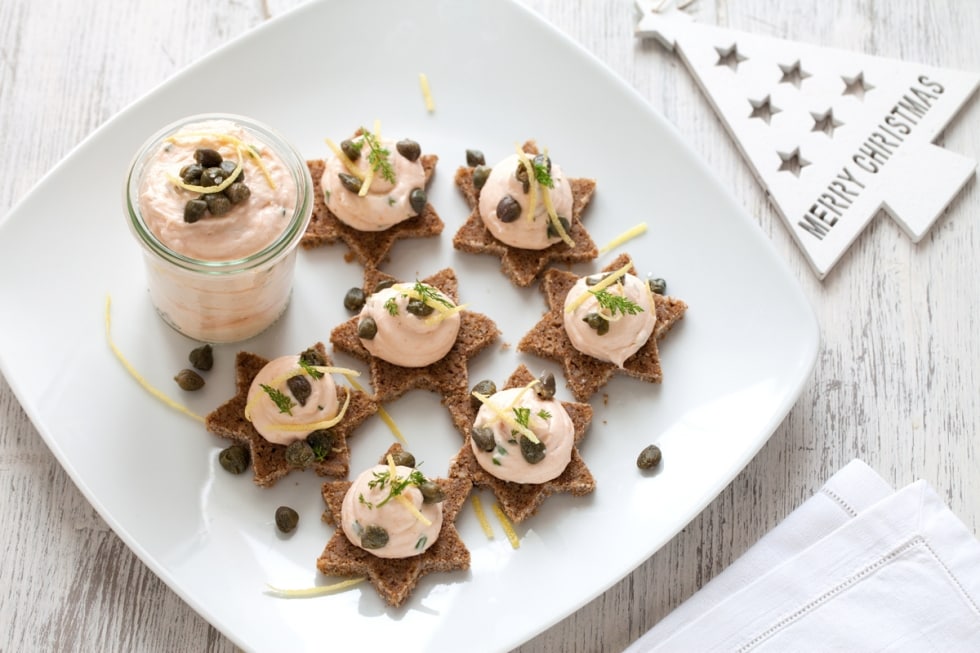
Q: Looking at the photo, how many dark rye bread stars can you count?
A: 7